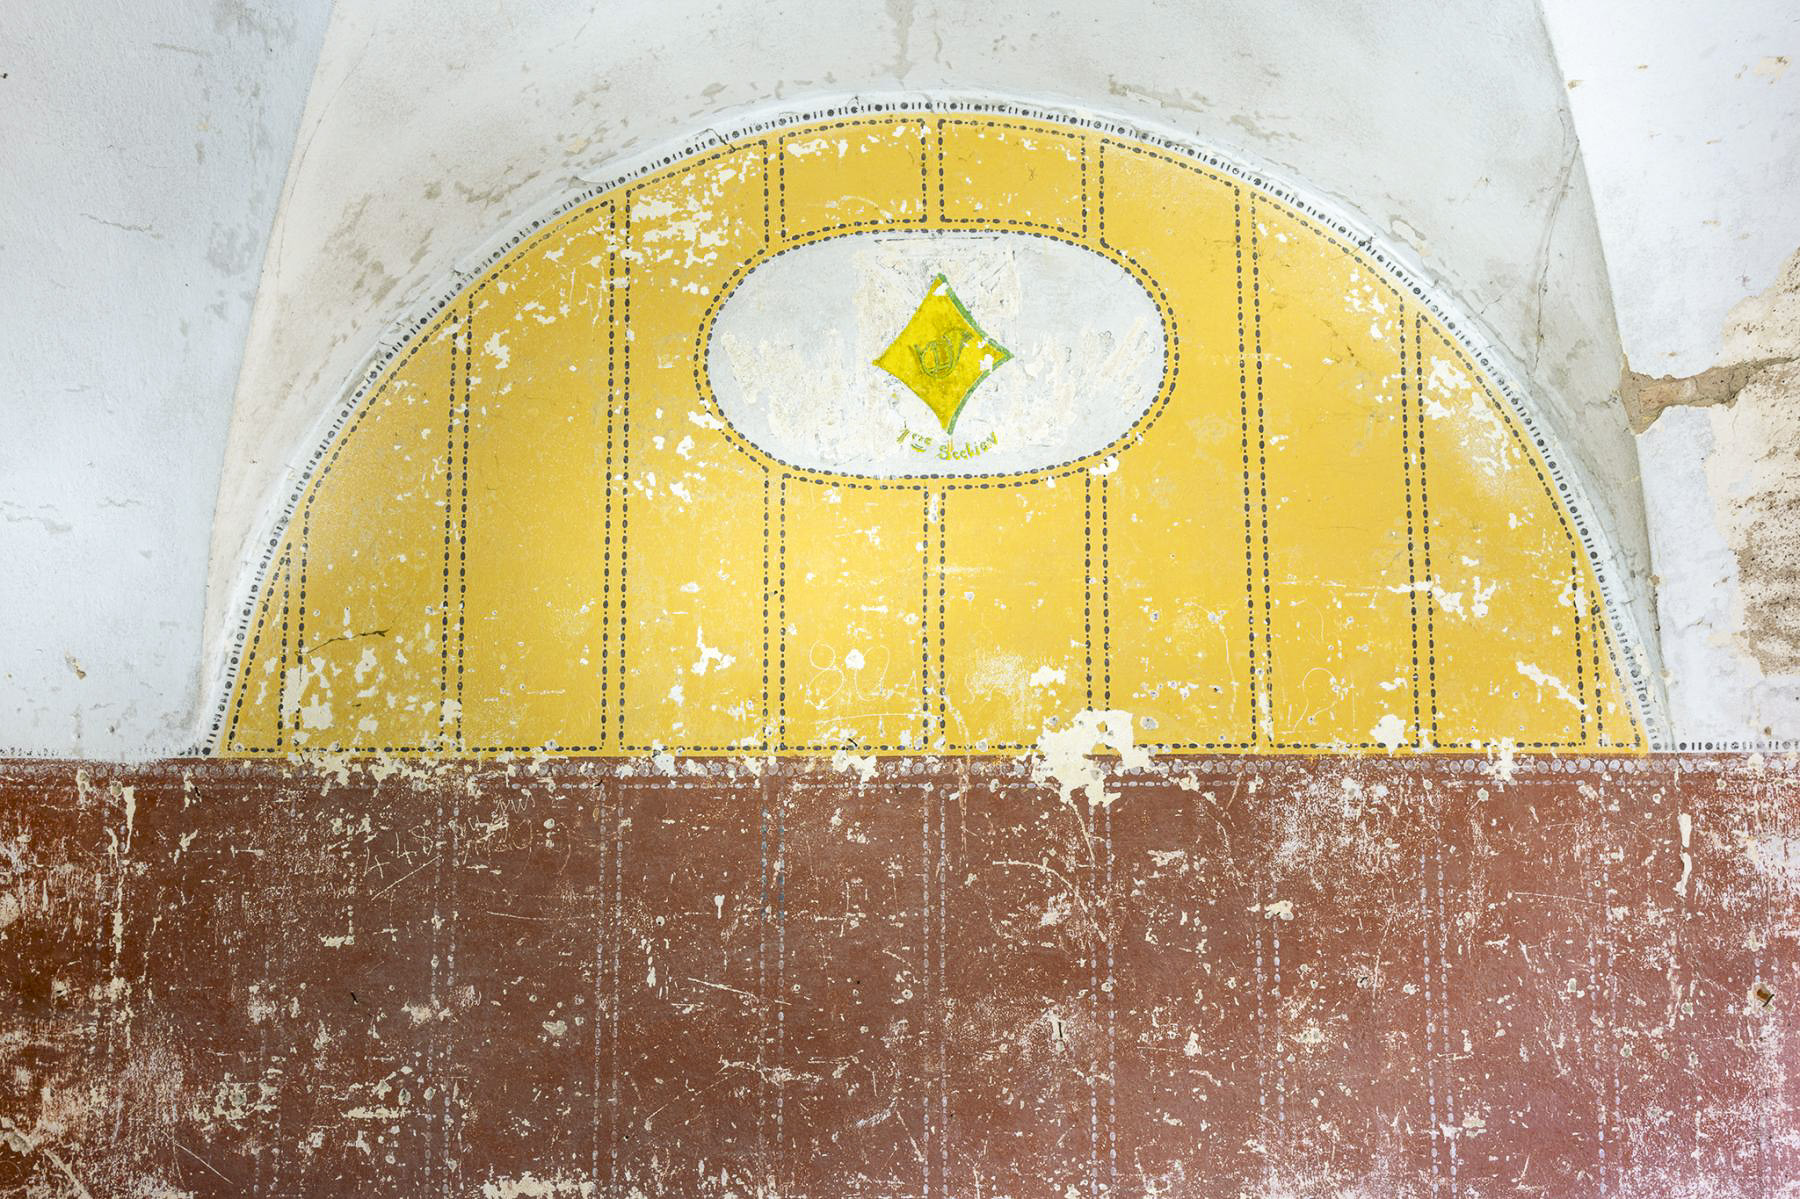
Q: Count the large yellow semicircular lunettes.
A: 1